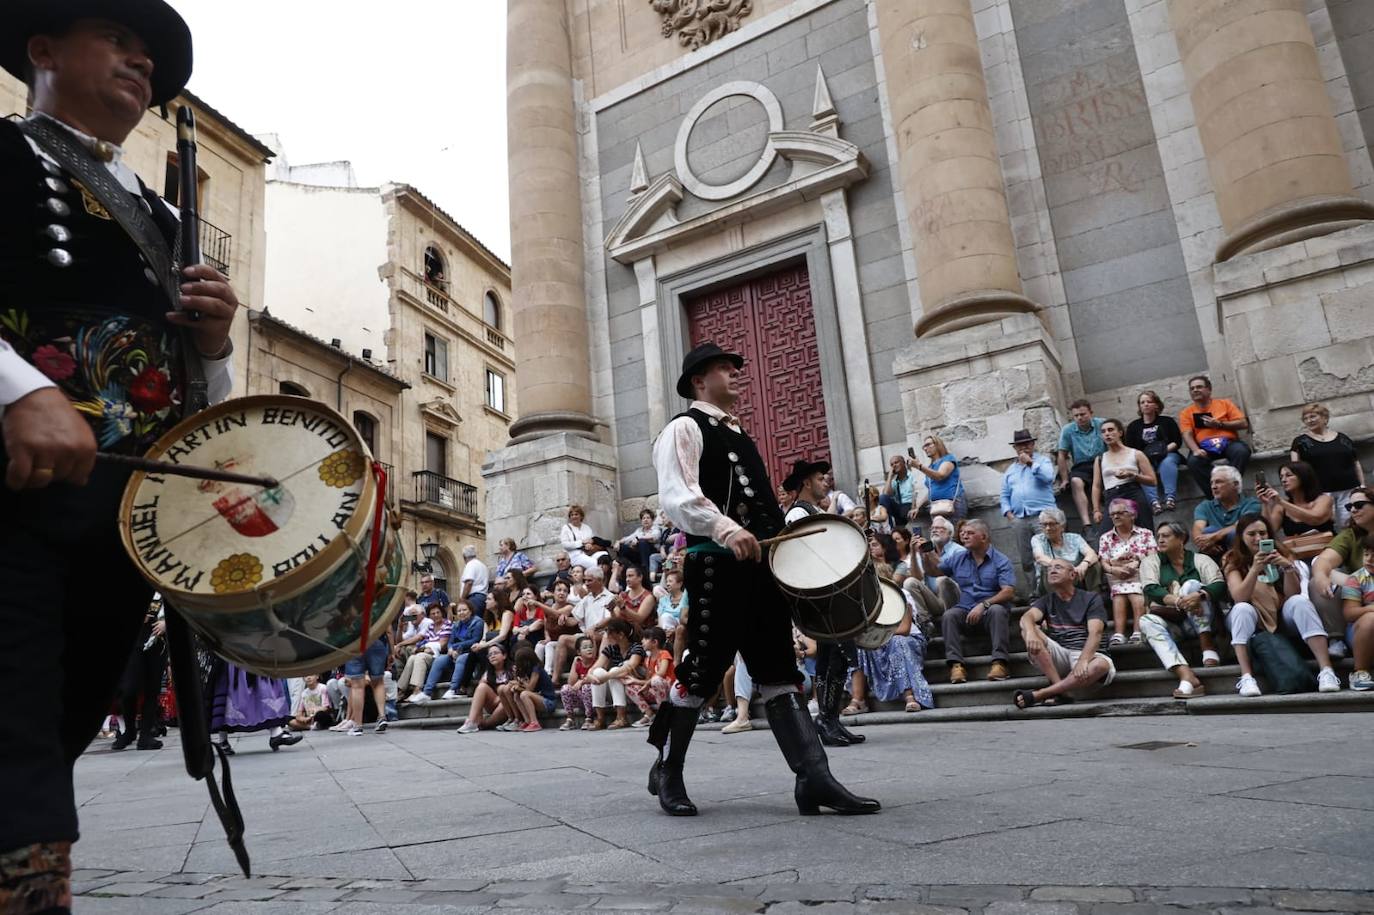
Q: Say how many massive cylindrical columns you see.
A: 3